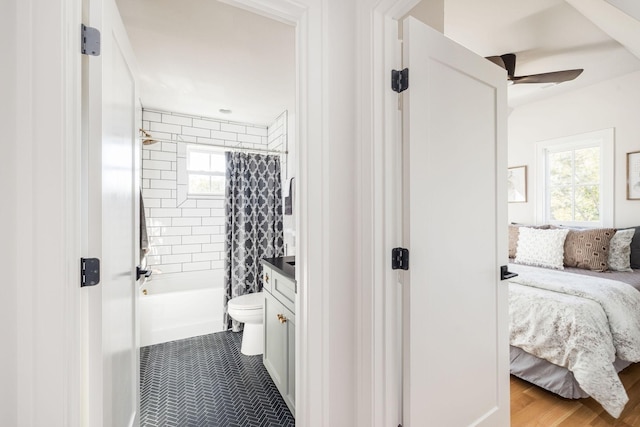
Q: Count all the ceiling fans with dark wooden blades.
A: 1